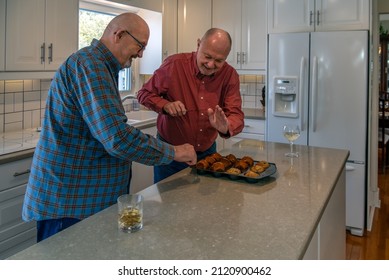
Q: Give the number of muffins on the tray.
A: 12